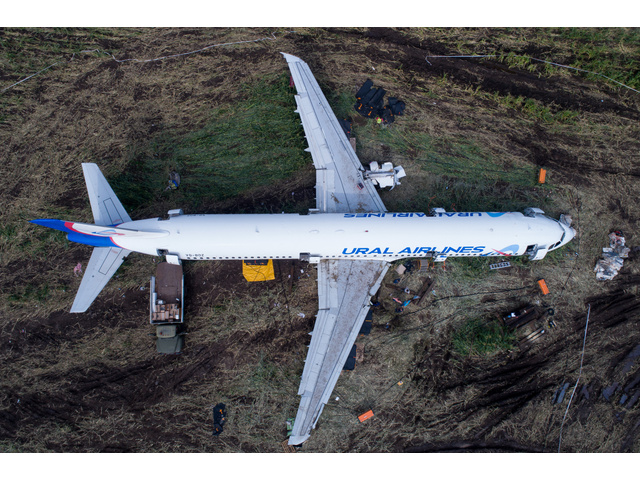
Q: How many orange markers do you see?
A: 3